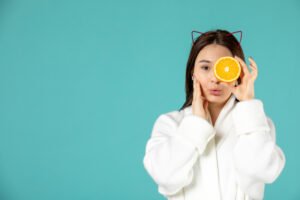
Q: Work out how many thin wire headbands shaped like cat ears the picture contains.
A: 1